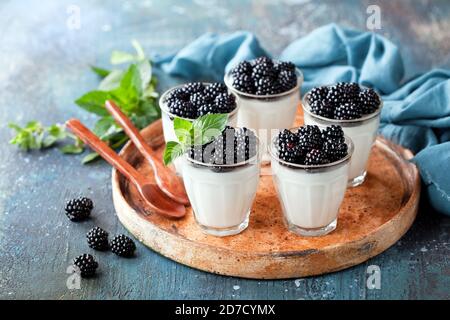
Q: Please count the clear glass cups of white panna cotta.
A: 5